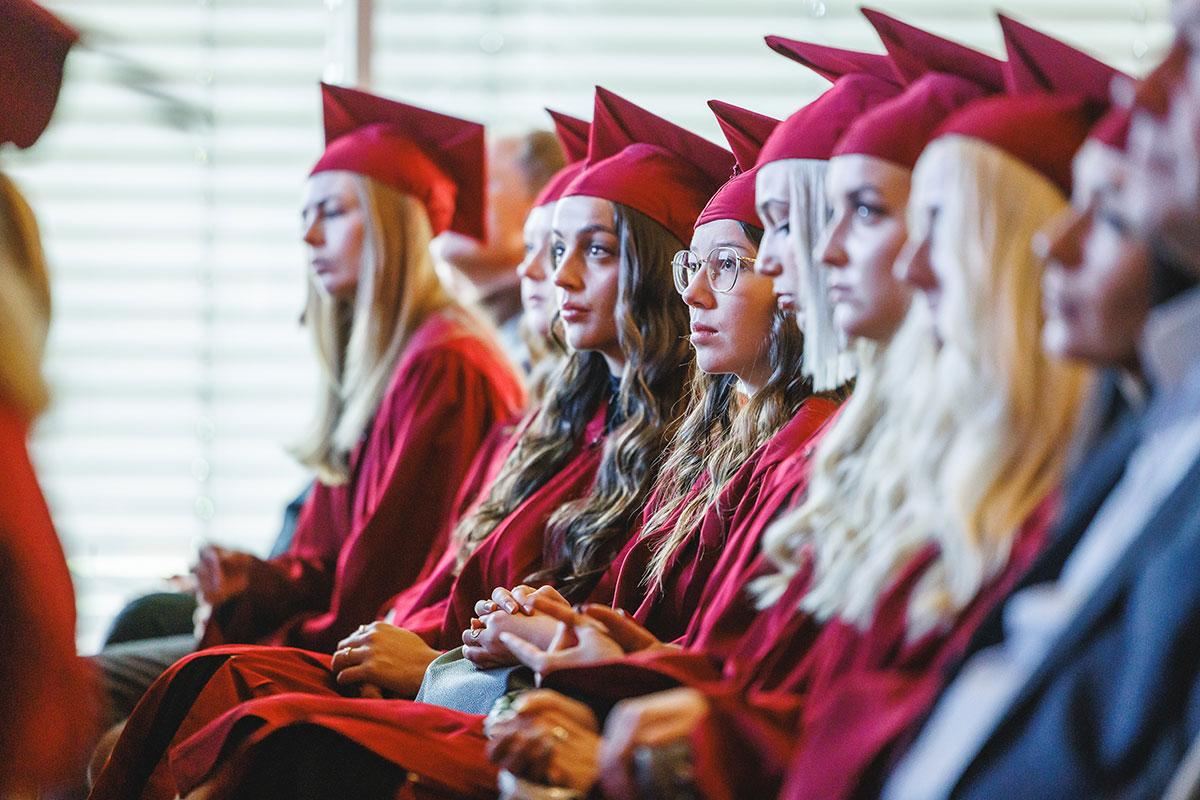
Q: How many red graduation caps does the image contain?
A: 9